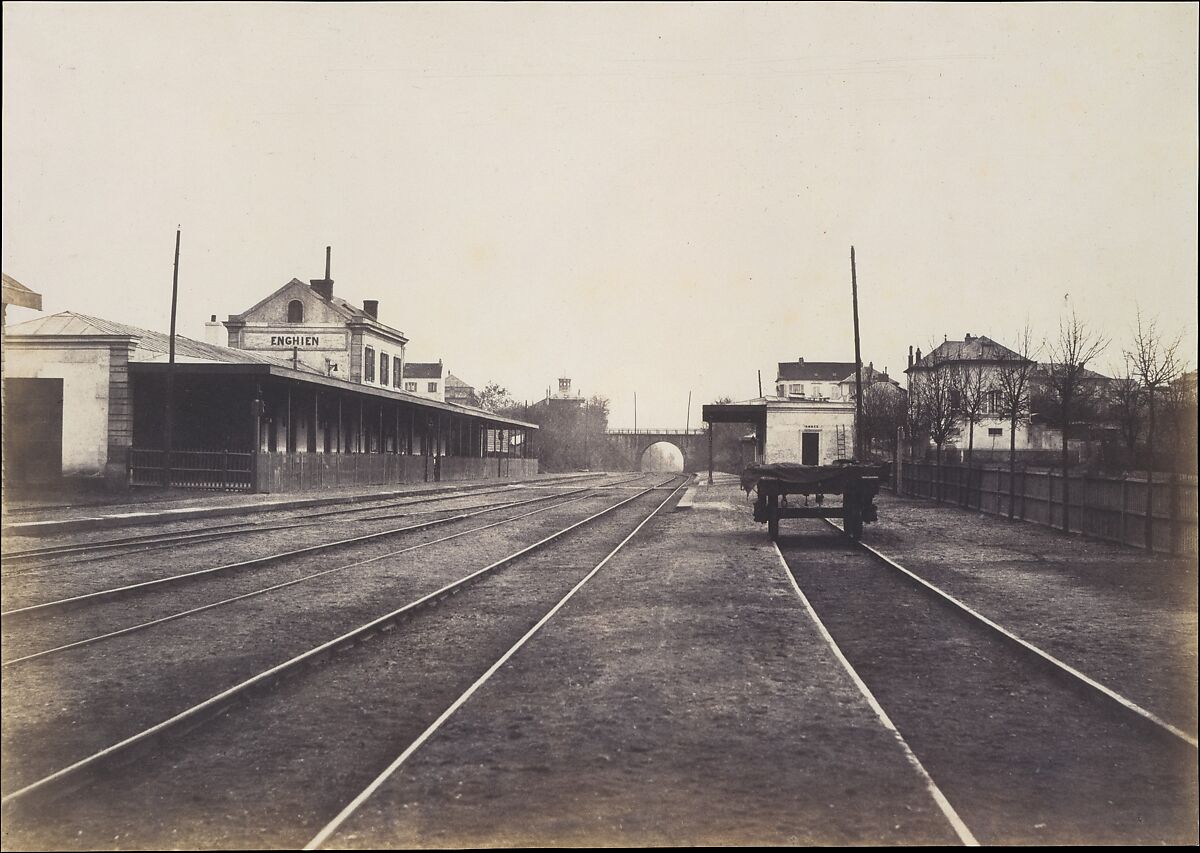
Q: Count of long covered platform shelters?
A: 1